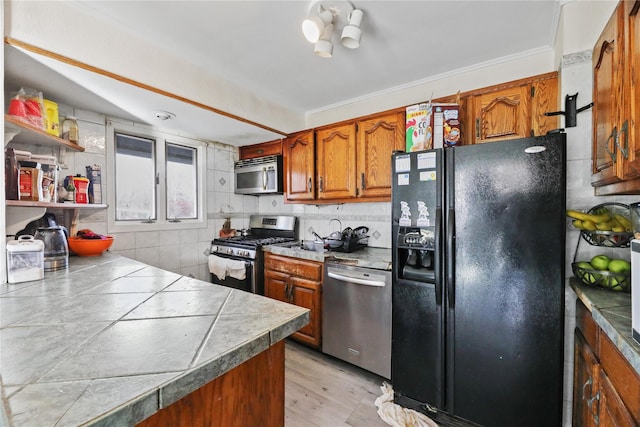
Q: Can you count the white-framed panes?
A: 2